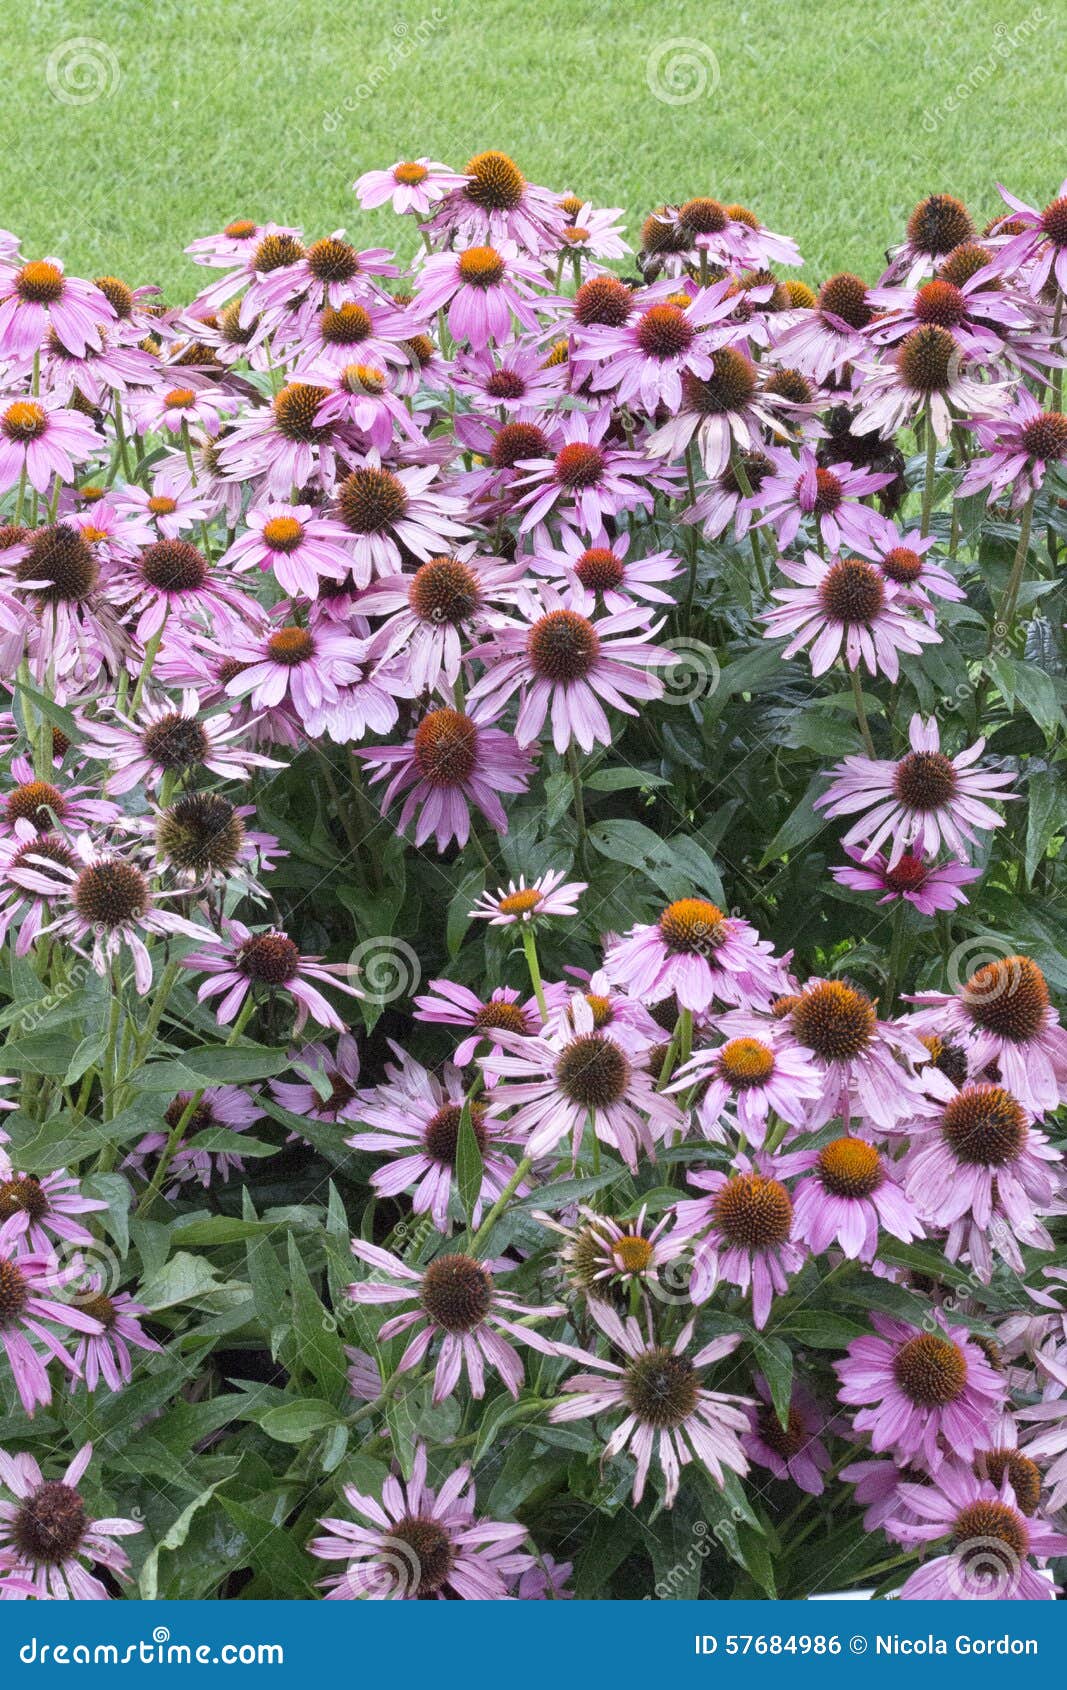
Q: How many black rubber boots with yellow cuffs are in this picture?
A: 0